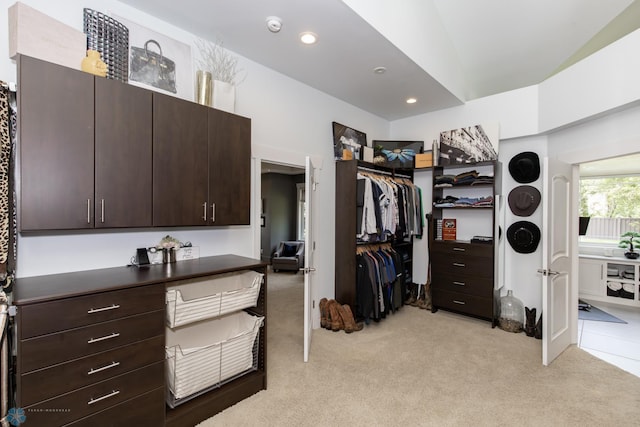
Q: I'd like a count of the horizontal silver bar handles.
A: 8